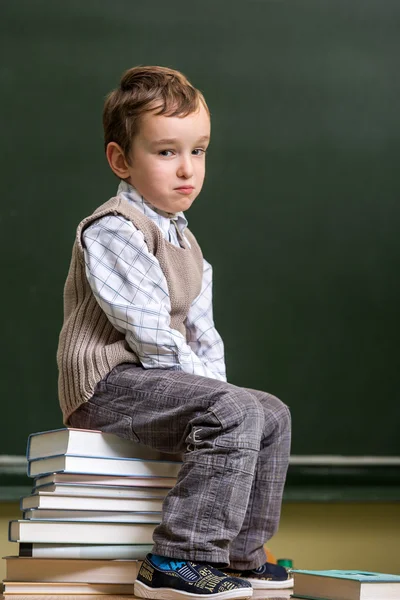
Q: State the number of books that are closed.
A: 11